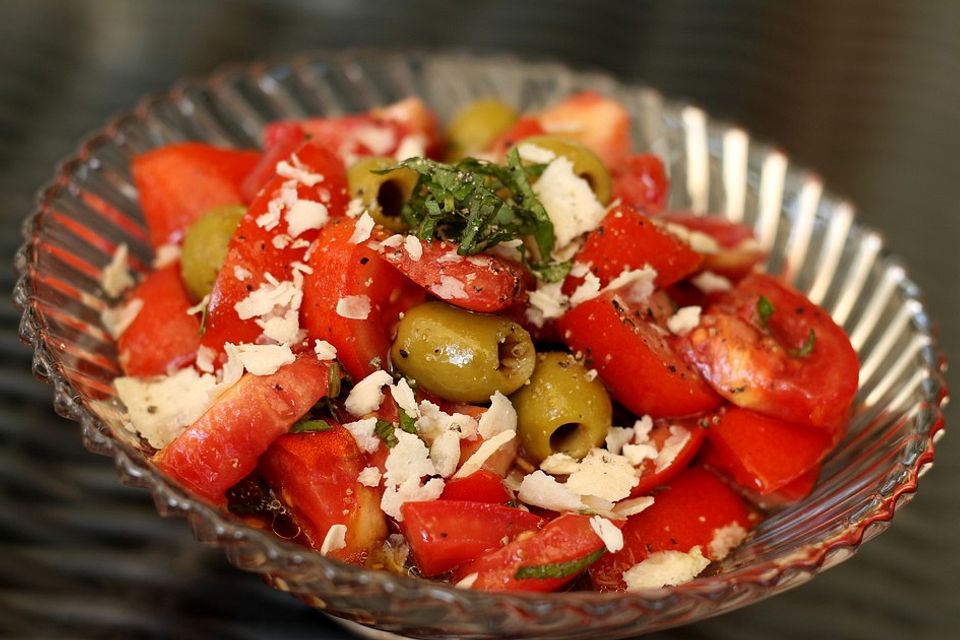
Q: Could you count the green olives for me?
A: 6